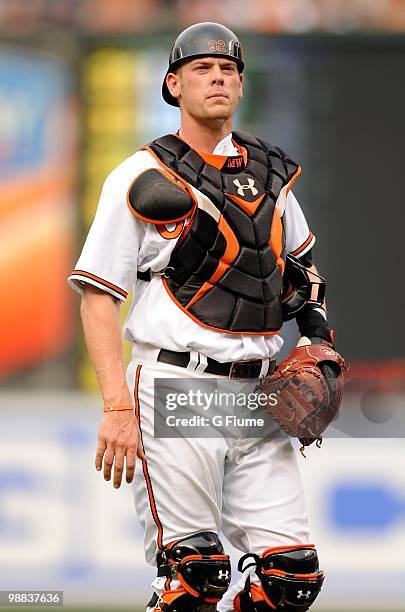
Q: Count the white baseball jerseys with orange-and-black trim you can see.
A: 1